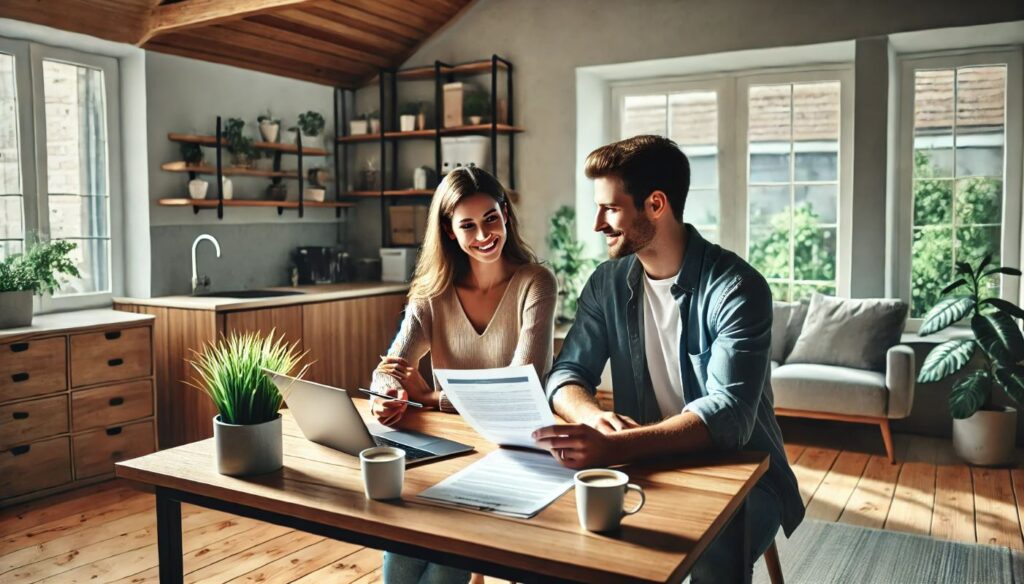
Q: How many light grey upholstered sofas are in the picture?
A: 1